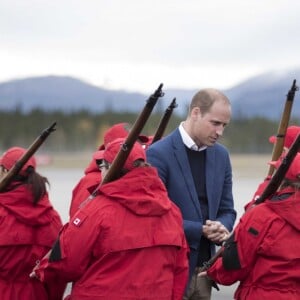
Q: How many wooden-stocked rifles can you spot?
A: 5